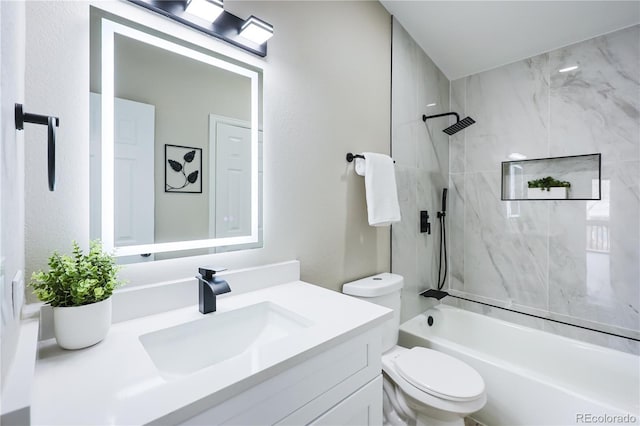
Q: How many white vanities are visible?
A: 1